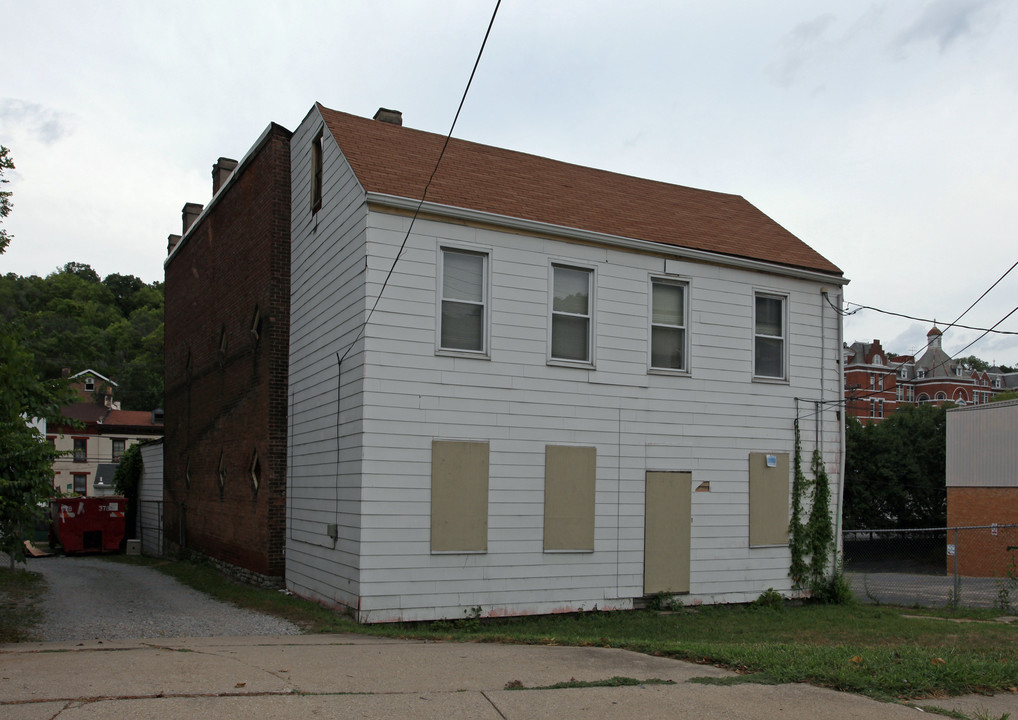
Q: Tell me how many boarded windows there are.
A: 3